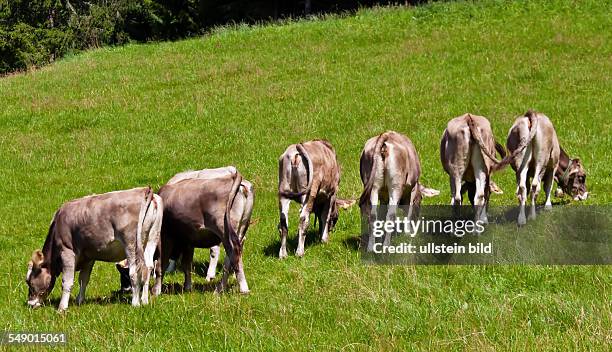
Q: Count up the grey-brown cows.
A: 7